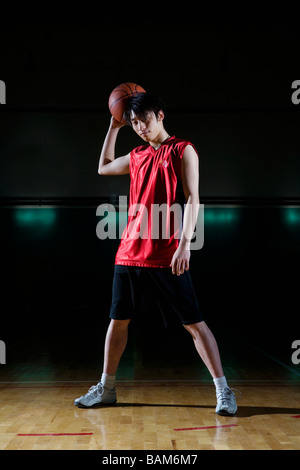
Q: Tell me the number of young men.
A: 1